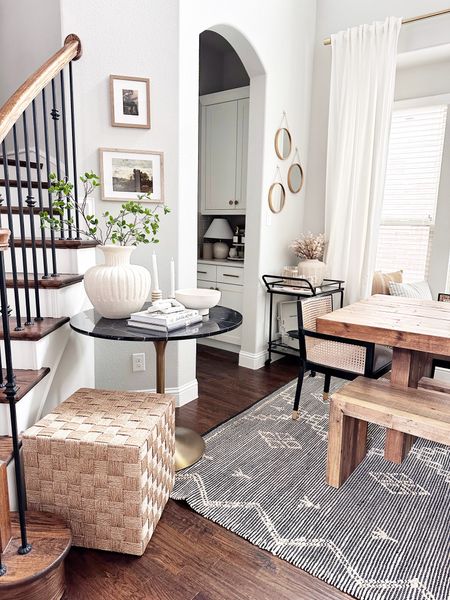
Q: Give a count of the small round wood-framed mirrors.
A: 3